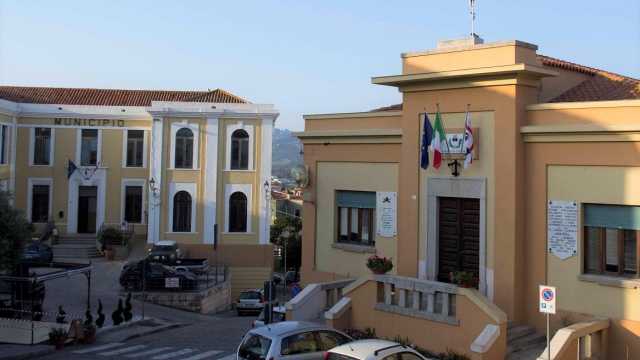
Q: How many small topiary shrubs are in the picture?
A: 5